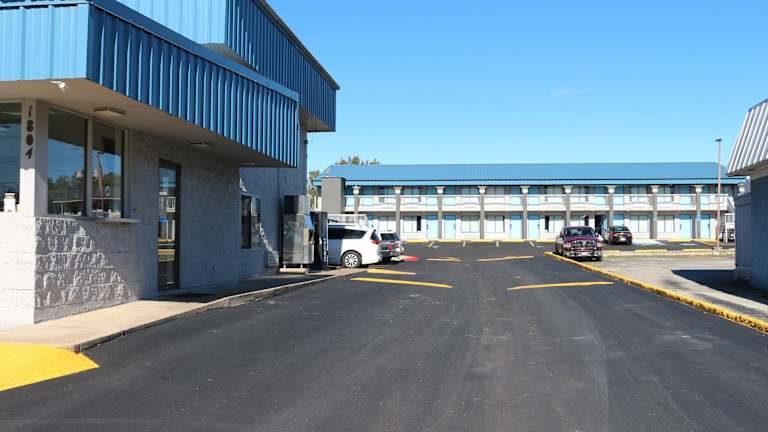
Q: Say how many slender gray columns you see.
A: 9